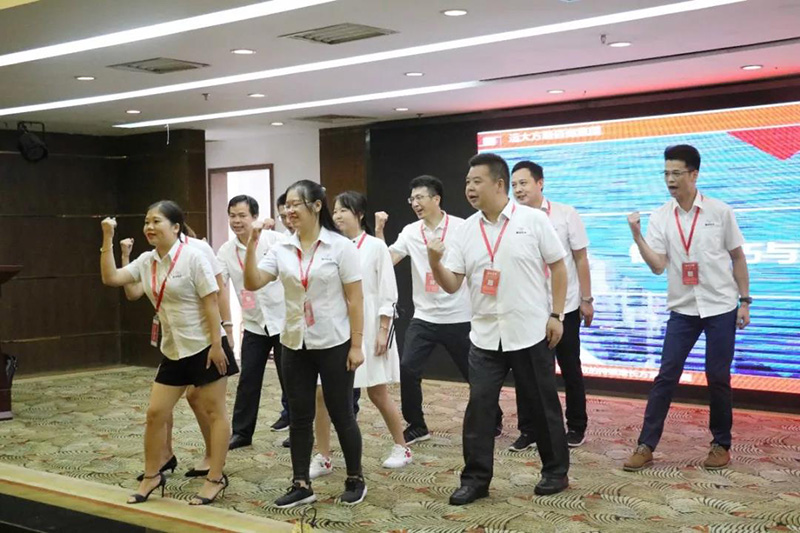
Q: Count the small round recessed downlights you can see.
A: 11